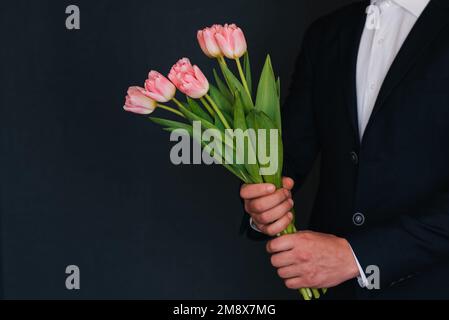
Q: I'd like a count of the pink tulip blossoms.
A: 5